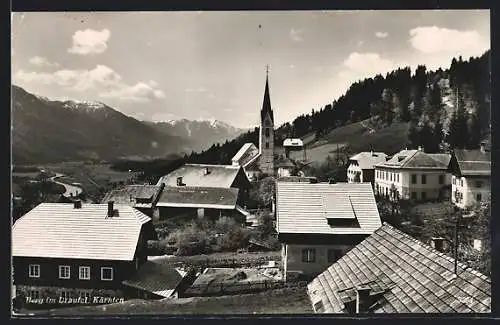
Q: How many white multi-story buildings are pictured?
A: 3